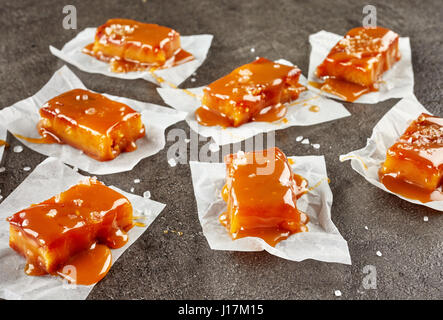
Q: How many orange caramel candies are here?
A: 7